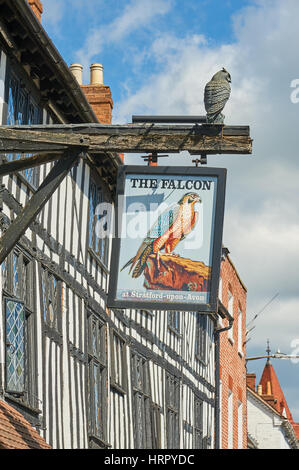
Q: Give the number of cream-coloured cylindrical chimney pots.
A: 2